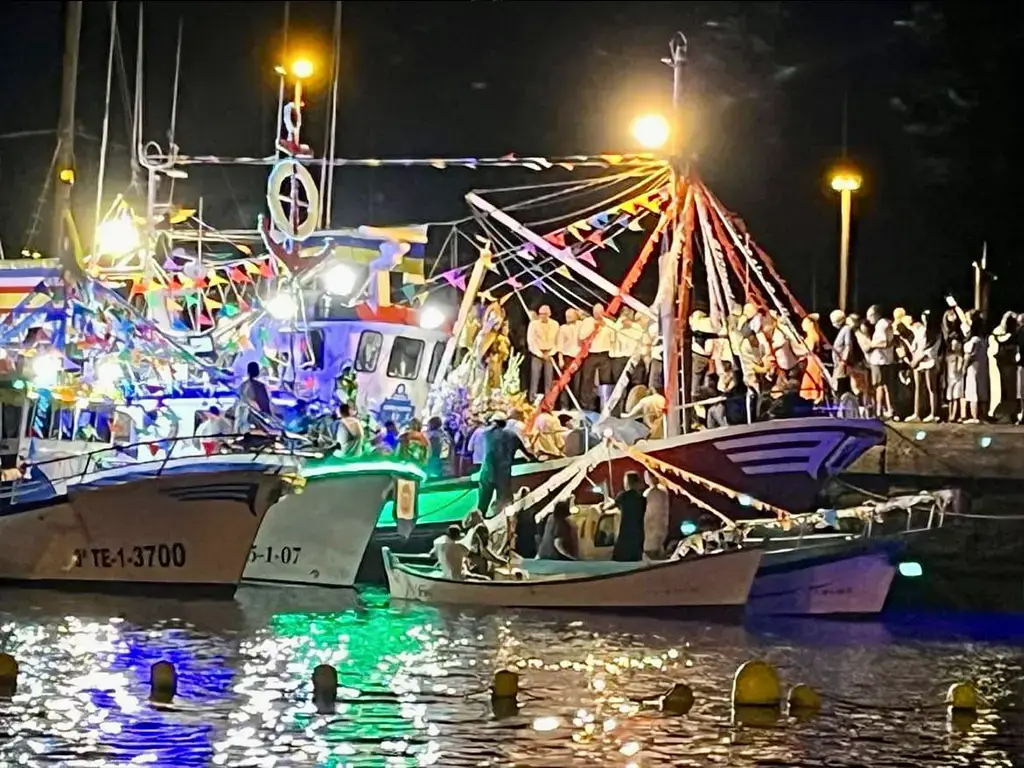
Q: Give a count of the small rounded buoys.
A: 8